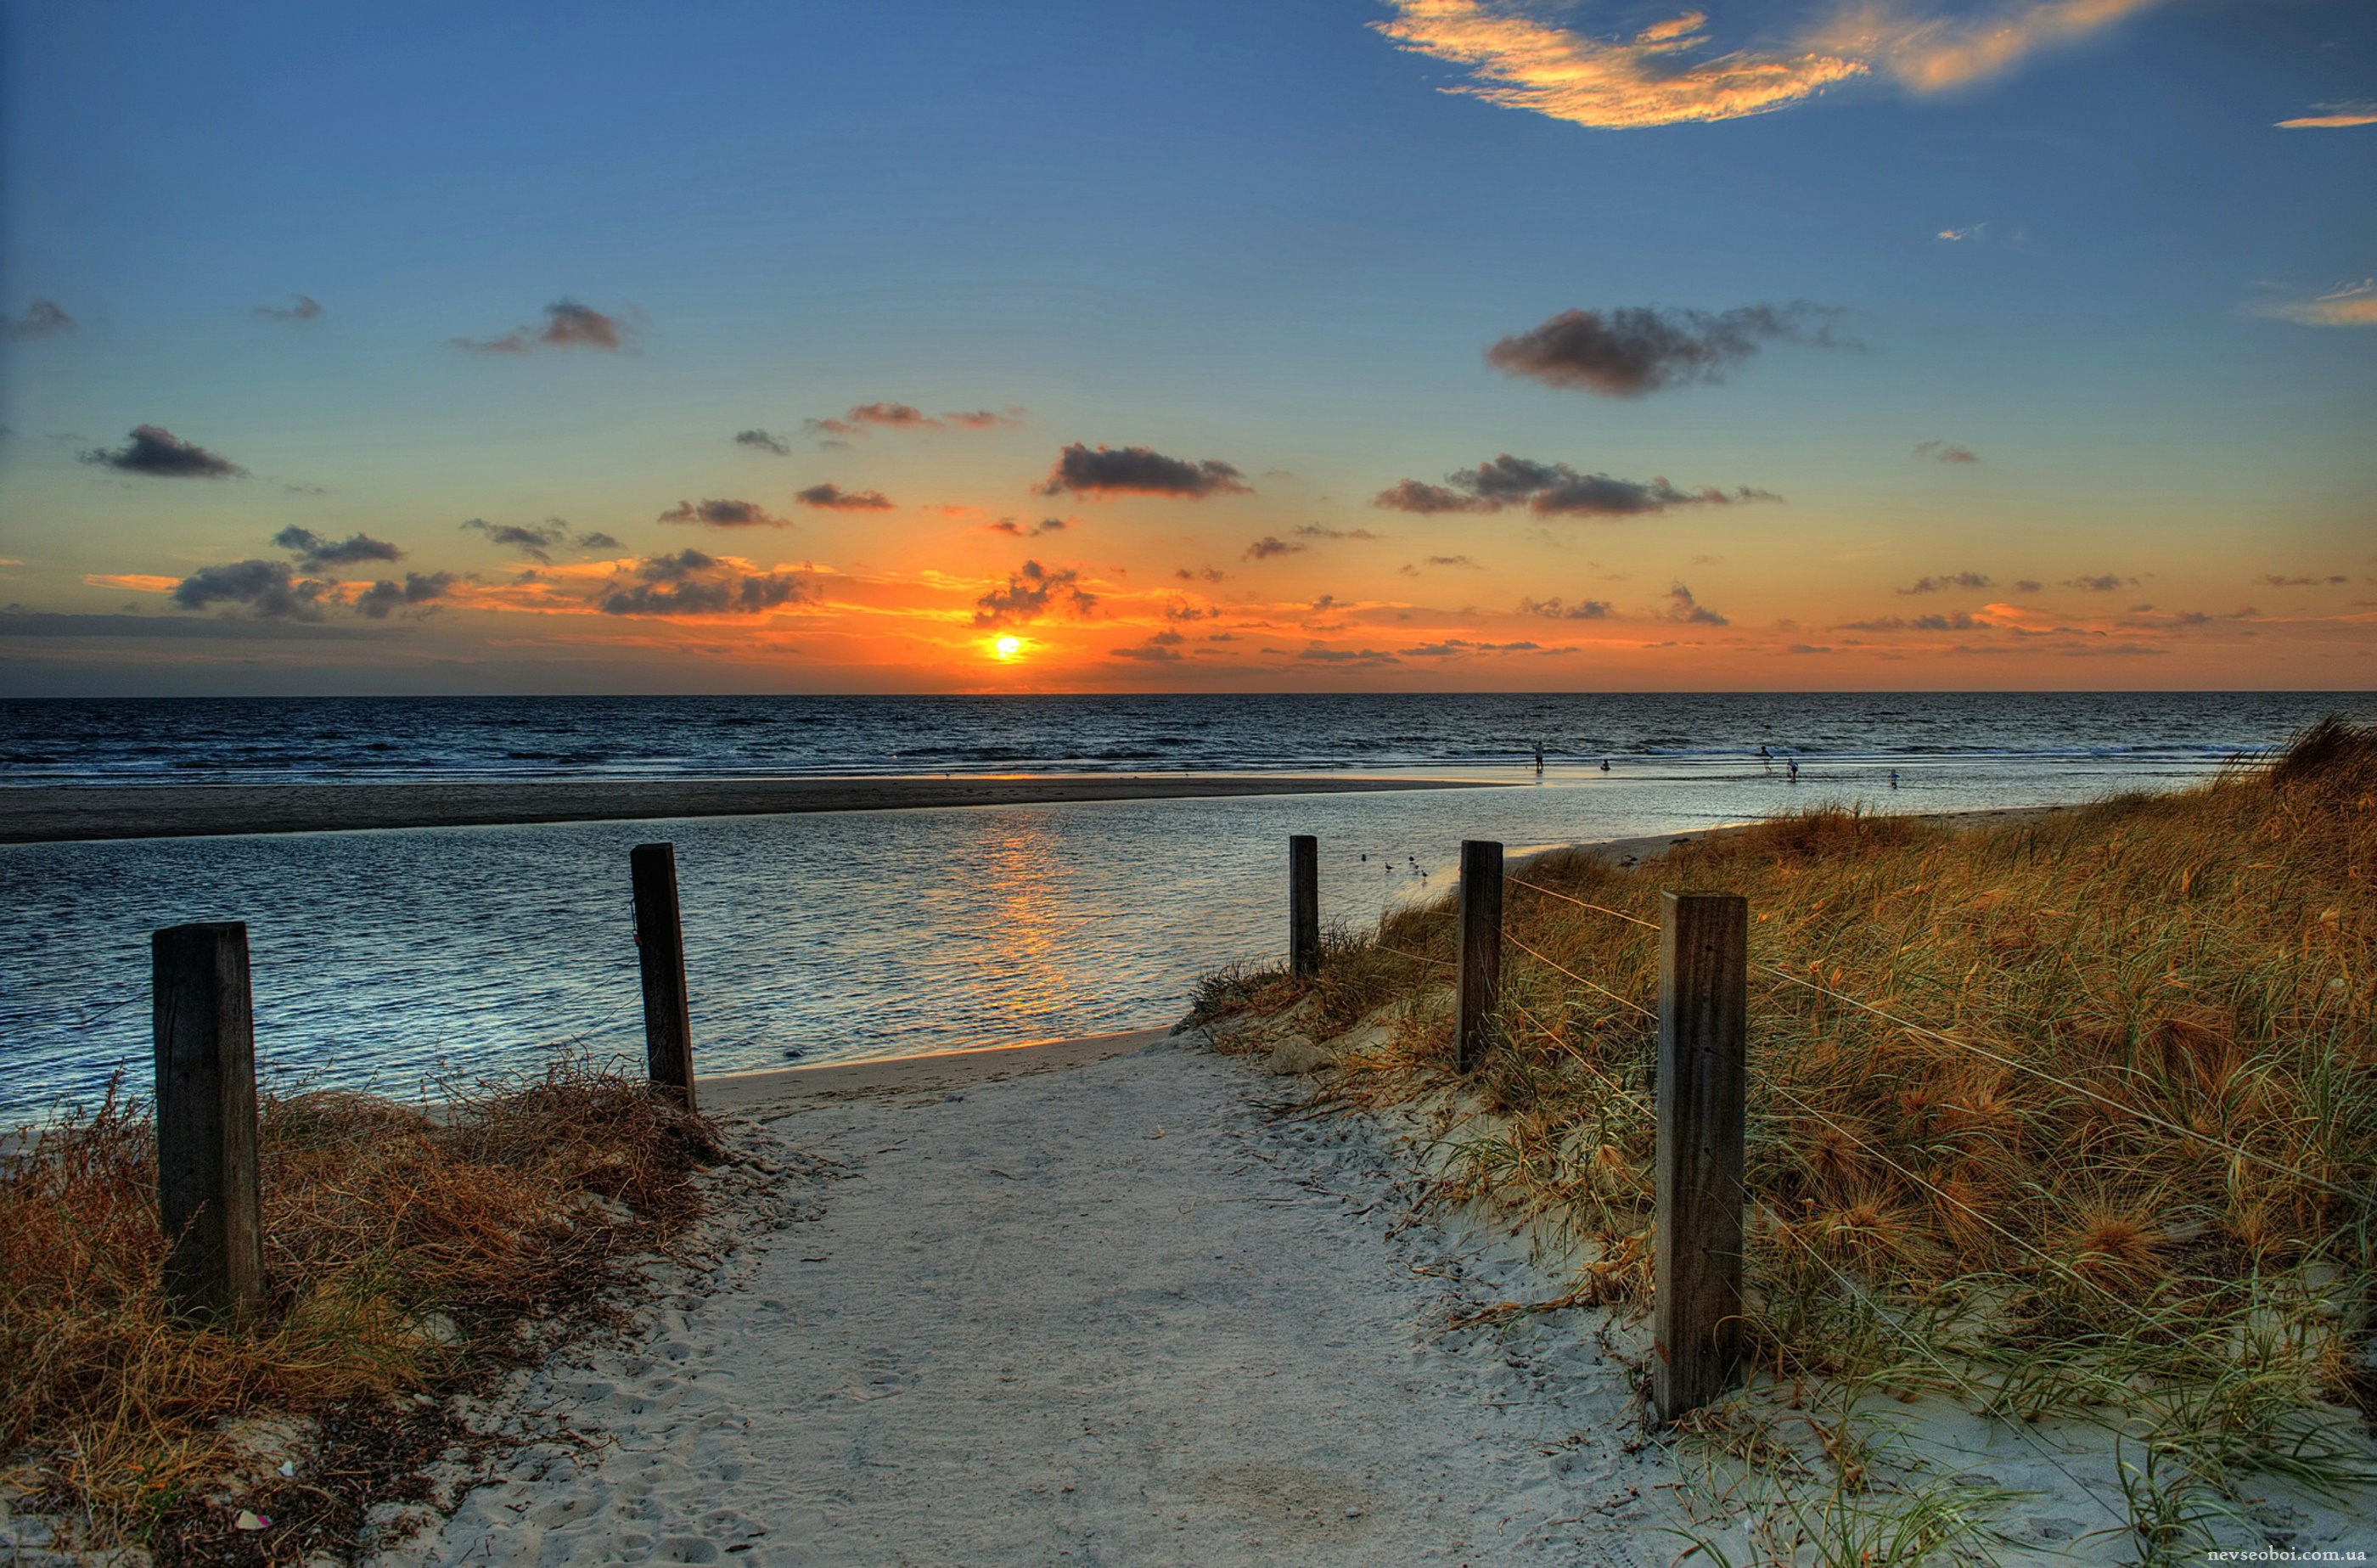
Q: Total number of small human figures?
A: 5